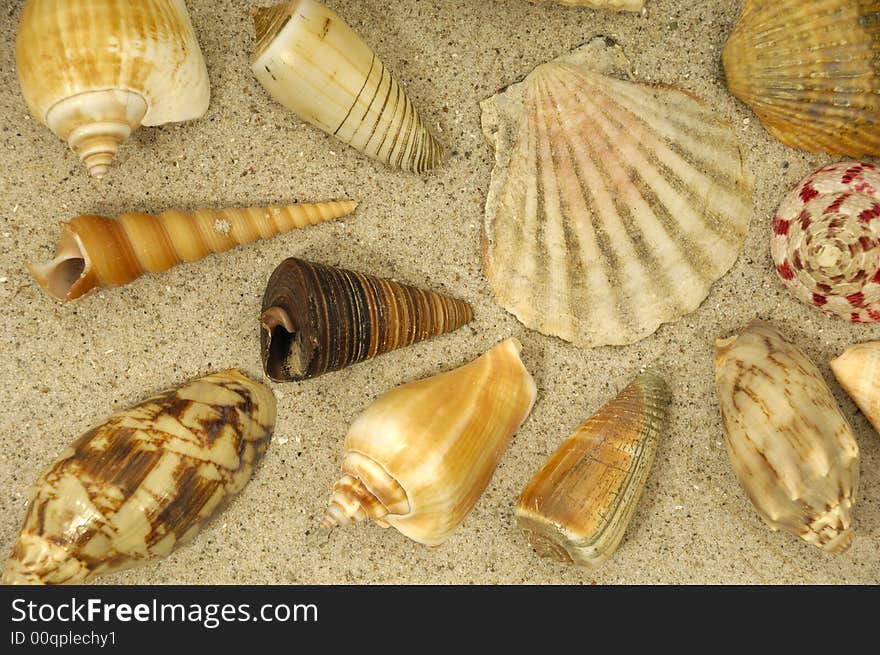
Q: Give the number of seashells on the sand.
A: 13